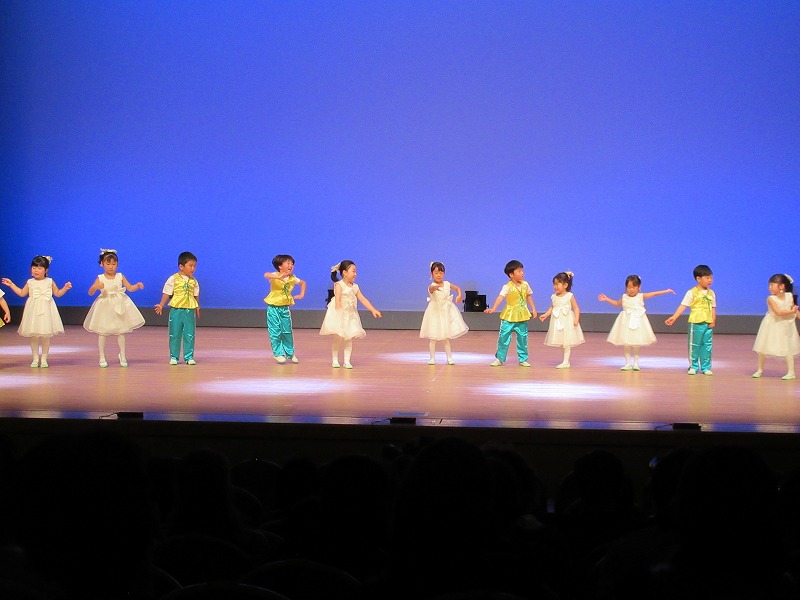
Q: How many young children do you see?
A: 11